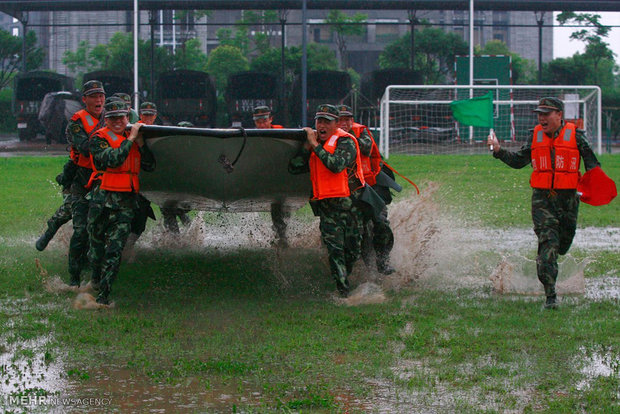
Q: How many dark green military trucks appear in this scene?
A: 6